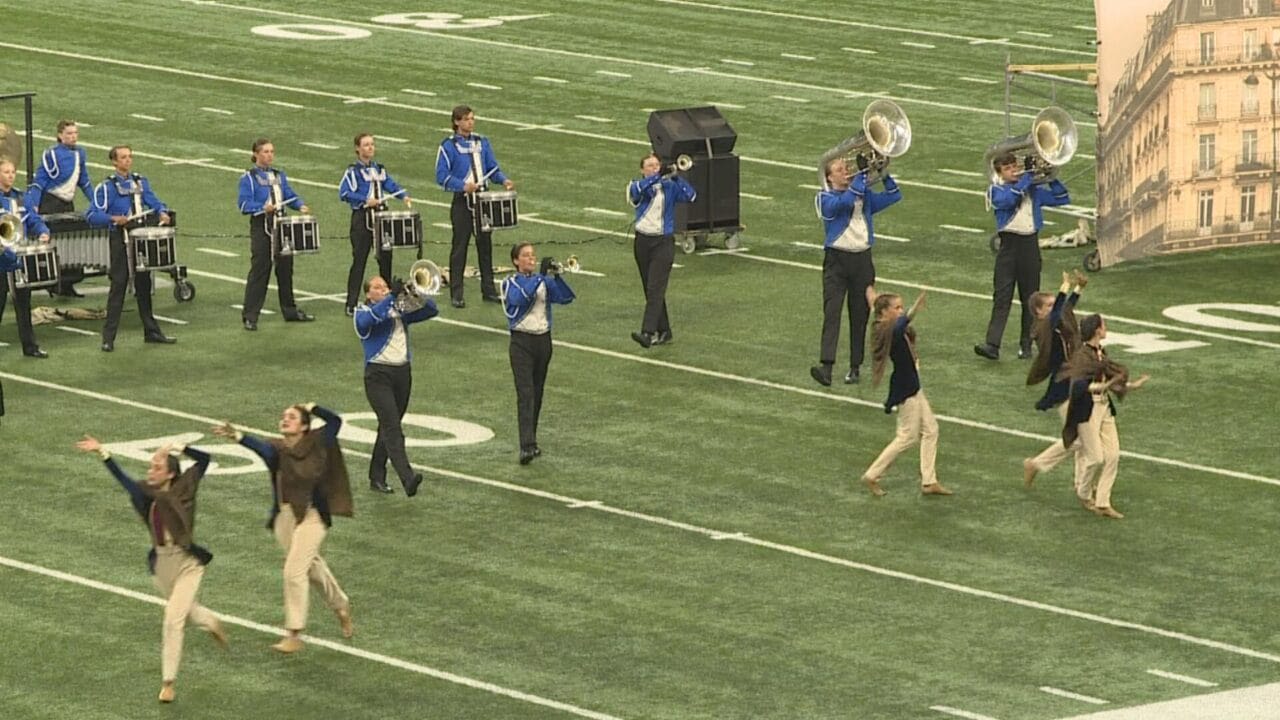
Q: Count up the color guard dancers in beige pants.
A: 5